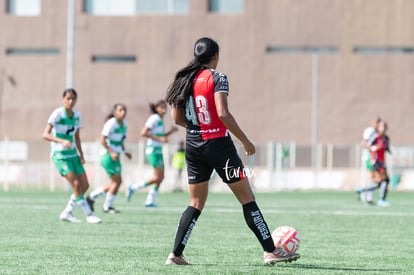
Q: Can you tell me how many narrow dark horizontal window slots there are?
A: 4